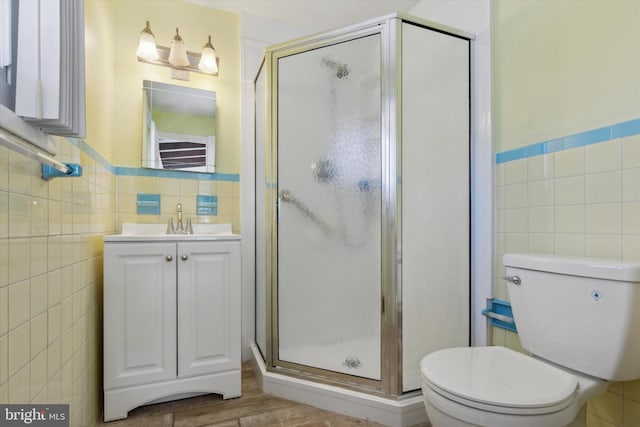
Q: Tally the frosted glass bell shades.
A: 3